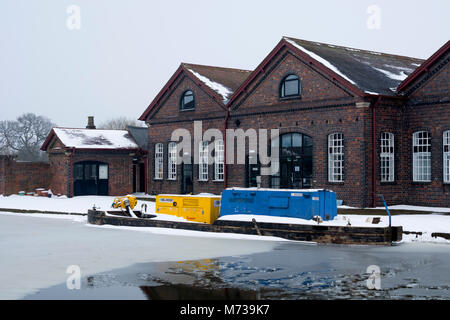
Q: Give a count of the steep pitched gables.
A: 3